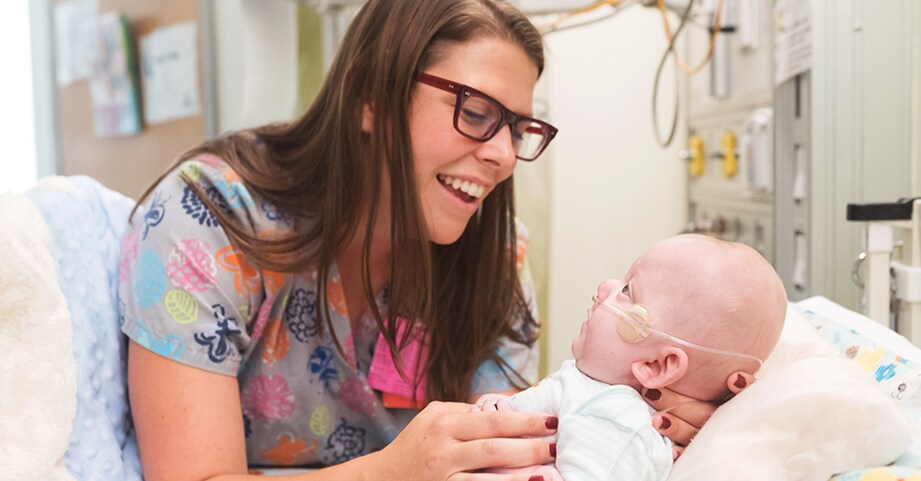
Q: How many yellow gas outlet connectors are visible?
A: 2